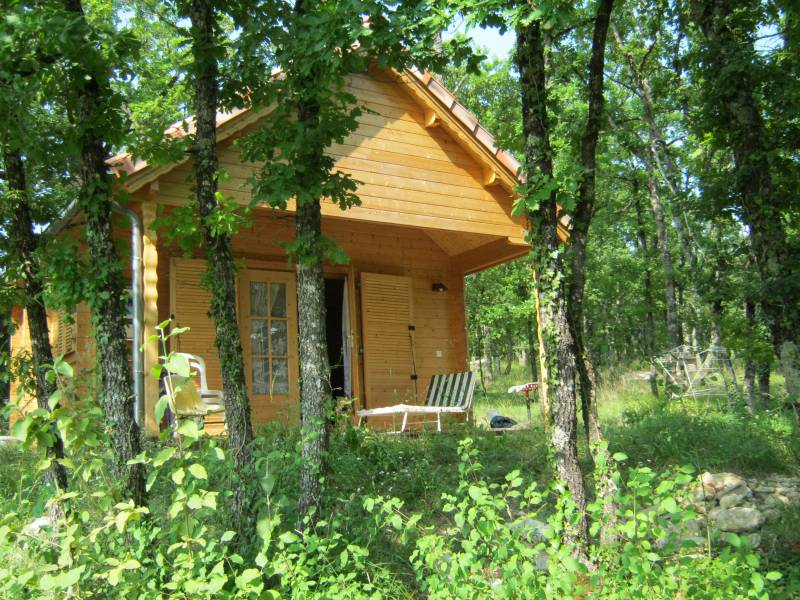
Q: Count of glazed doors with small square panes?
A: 1